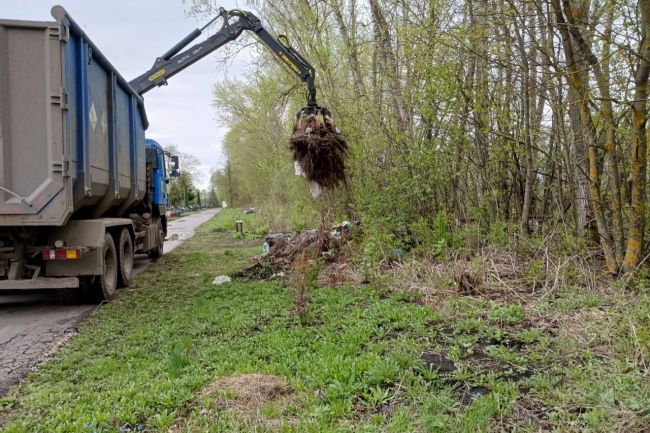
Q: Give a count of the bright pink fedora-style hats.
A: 0